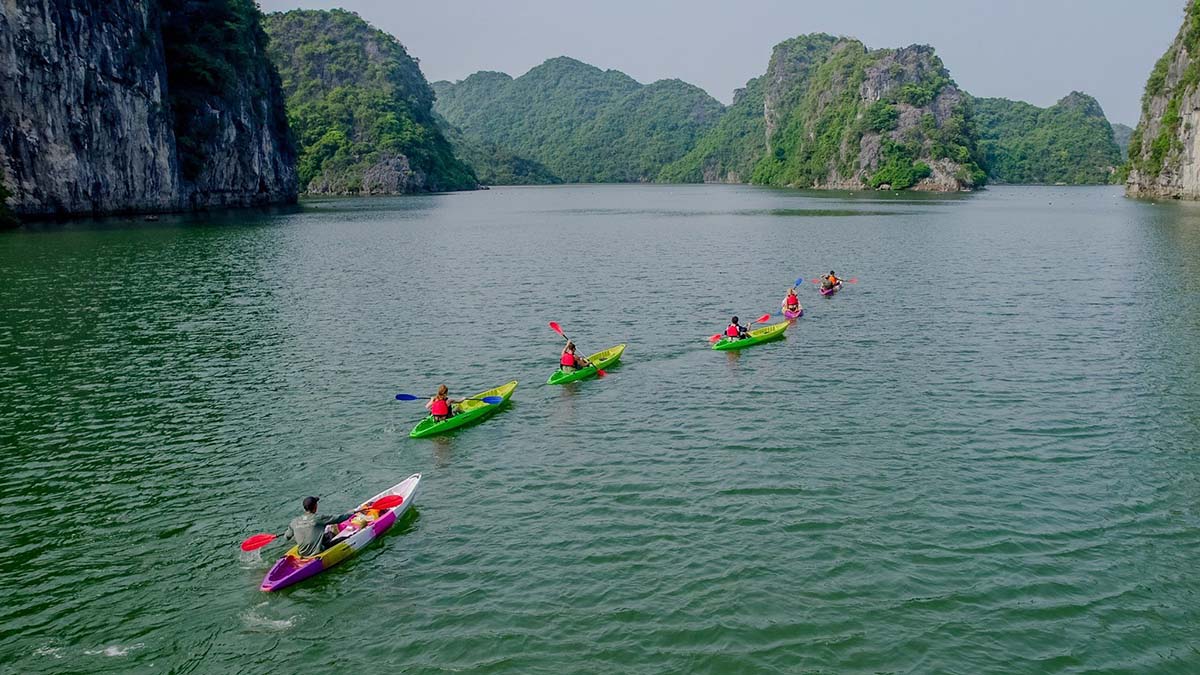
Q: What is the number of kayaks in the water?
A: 6